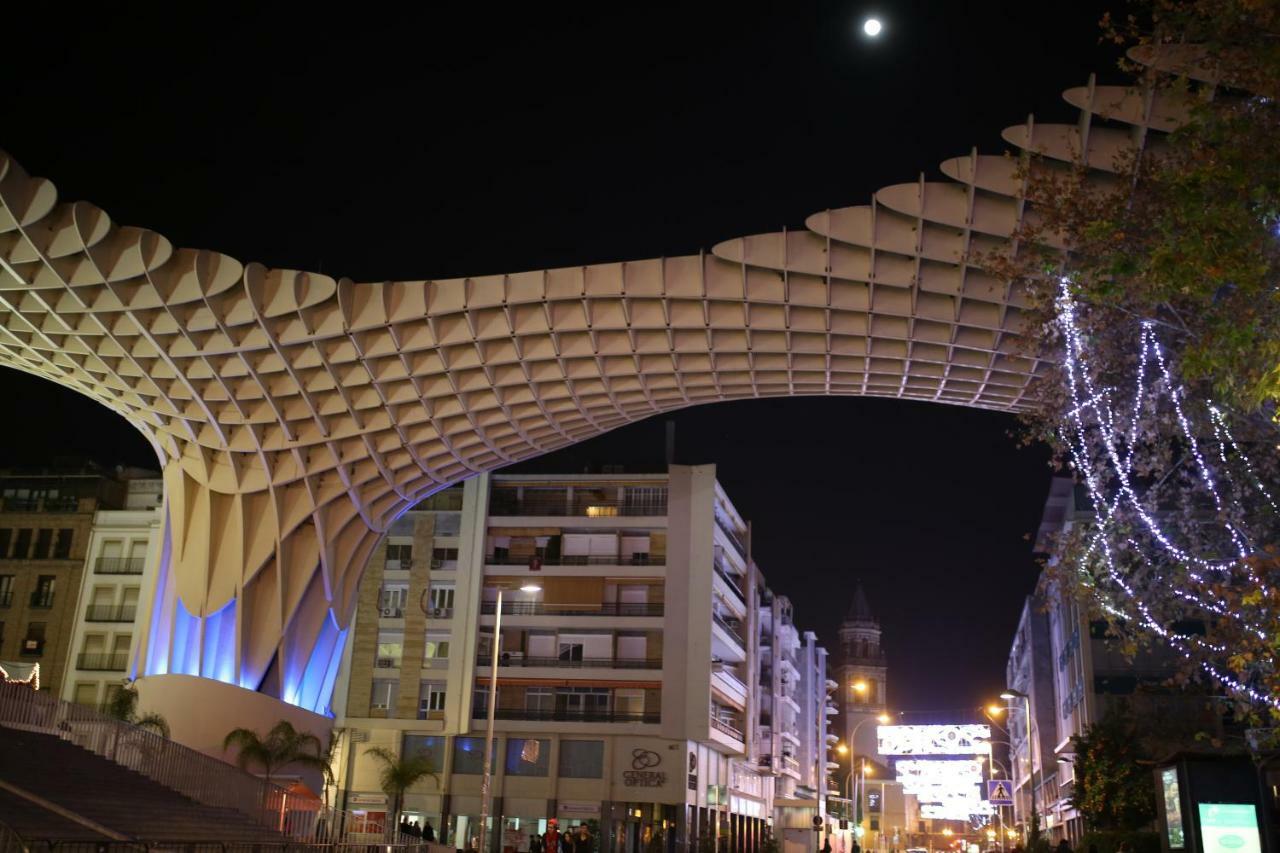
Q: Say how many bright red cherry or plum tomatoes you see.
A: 0